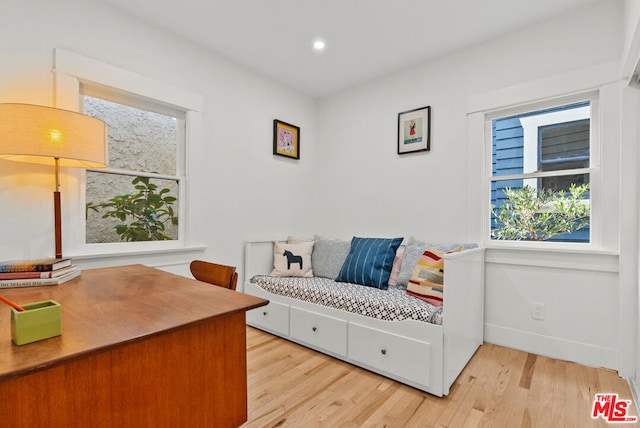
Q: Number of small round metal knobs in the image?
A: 3